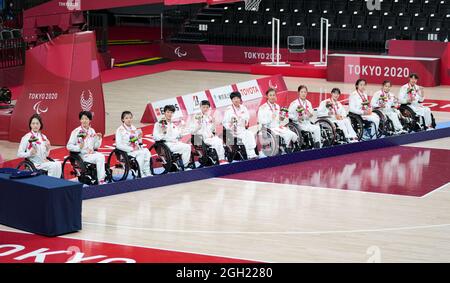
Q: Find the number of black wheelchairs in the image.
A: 12